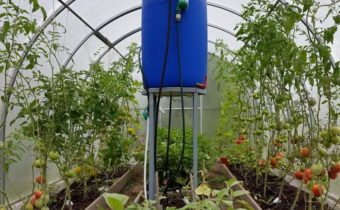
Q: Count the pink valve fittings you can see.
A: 1